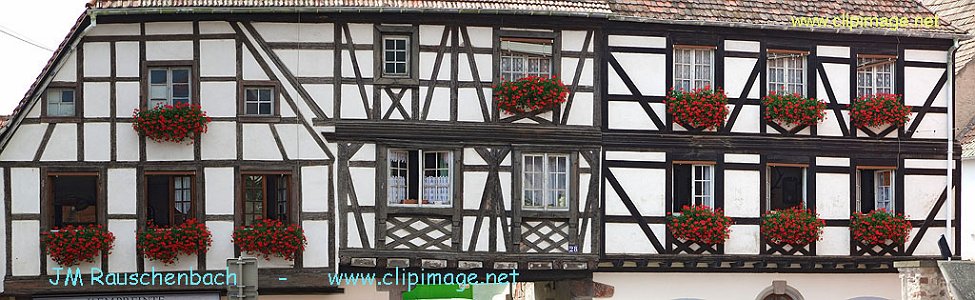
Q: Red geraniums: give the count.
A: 11